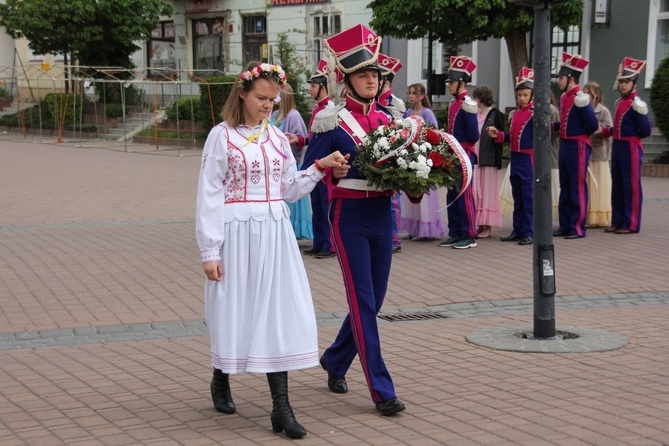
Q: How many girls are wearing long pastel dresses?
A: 5